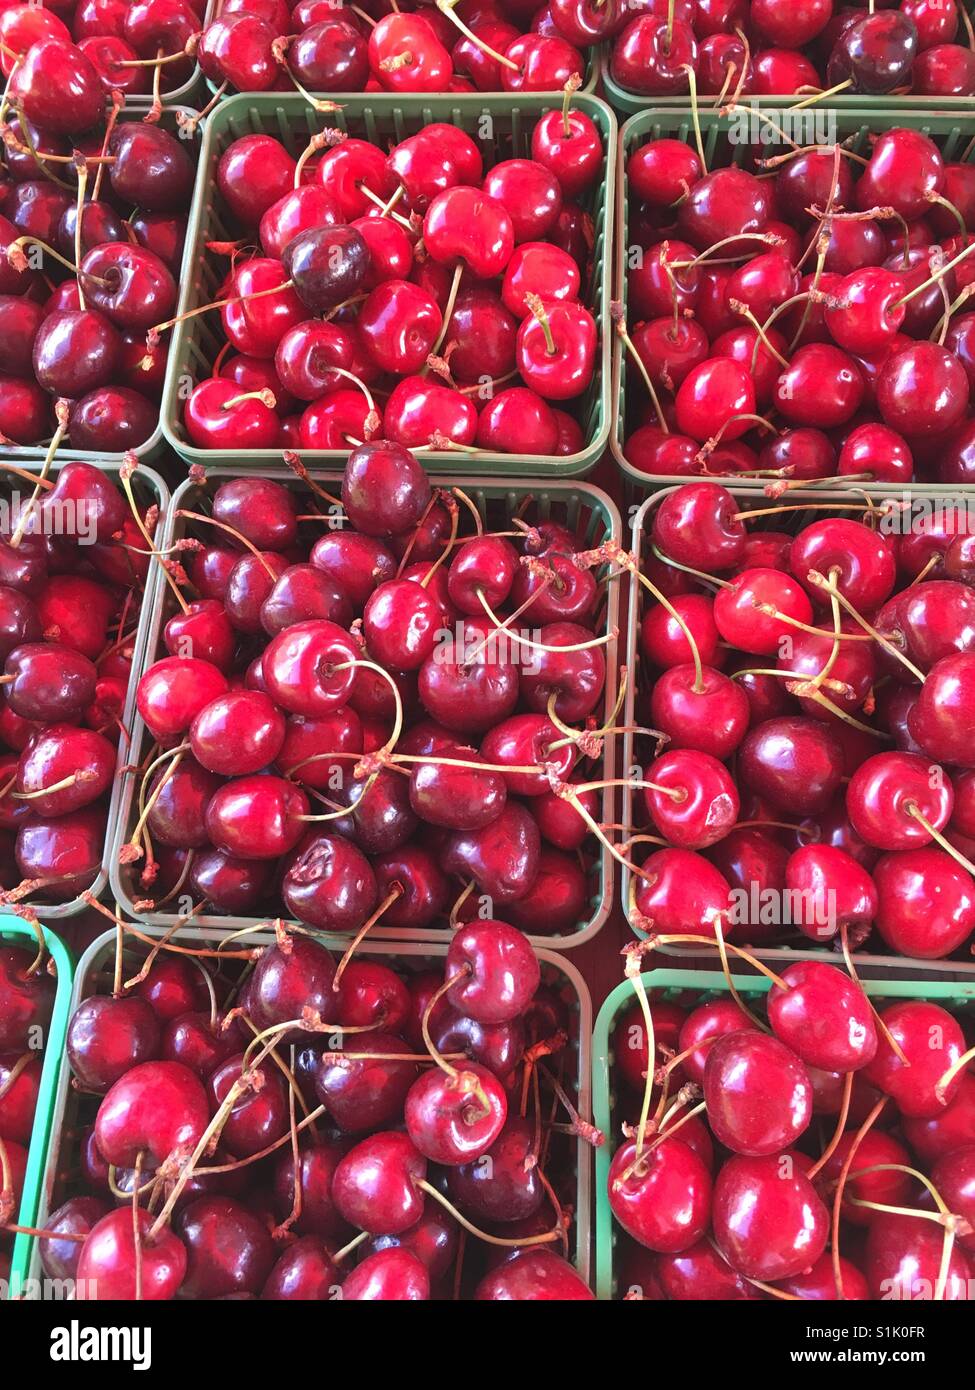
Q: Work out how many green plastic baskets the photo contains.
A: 12